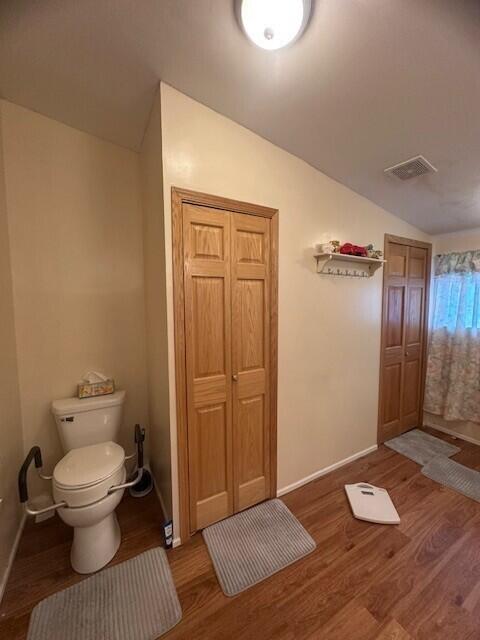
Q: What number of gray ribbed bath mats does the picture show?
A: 4